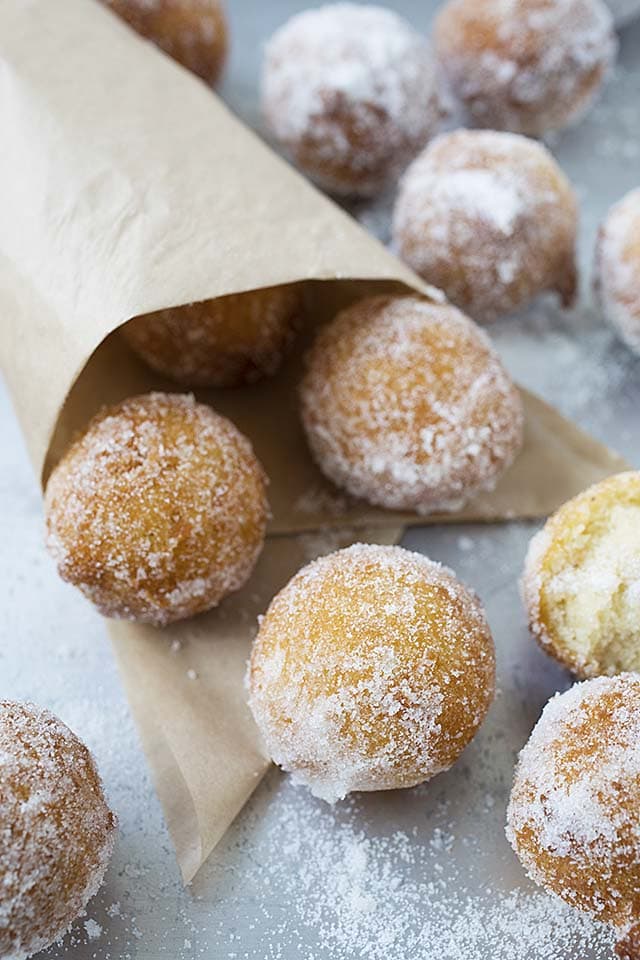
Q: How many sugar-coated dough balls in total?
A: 12